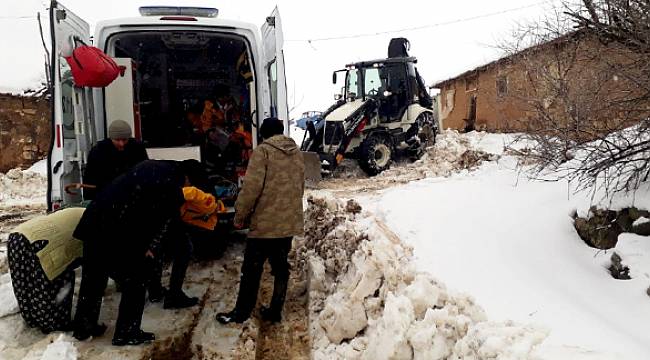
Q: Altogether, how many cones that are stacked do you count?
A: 0